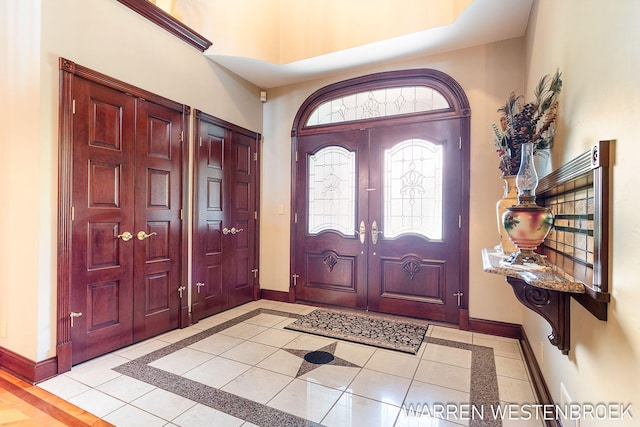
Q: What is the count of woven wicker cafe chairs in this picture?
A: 0